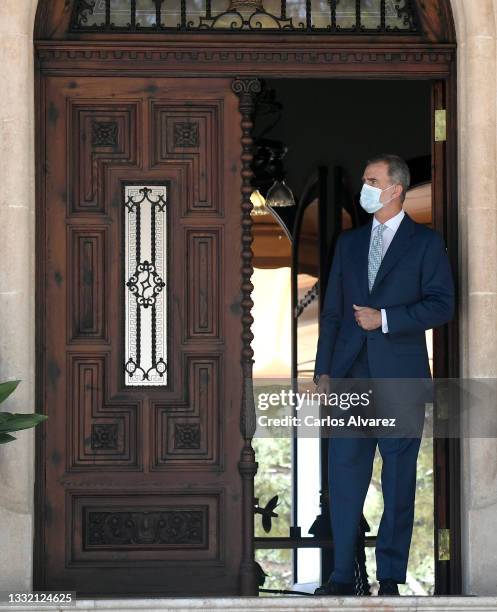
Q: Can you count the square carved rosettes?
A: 4